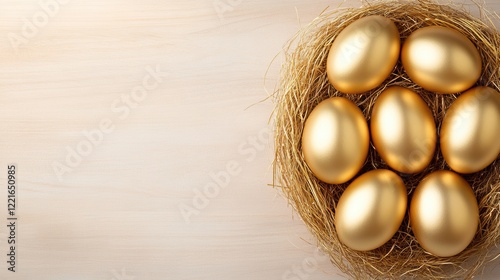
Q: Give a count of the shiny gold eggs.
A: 7